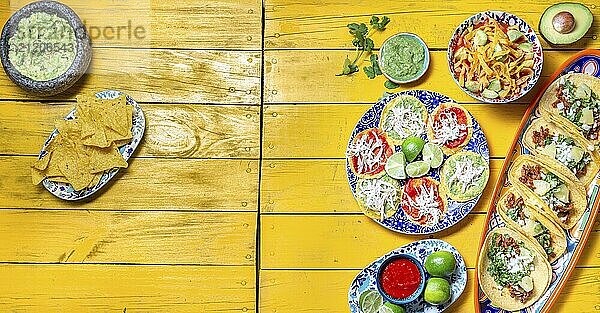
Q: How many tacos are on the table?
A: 5